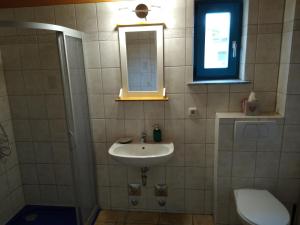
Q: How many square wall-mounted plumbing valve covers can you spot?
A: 2